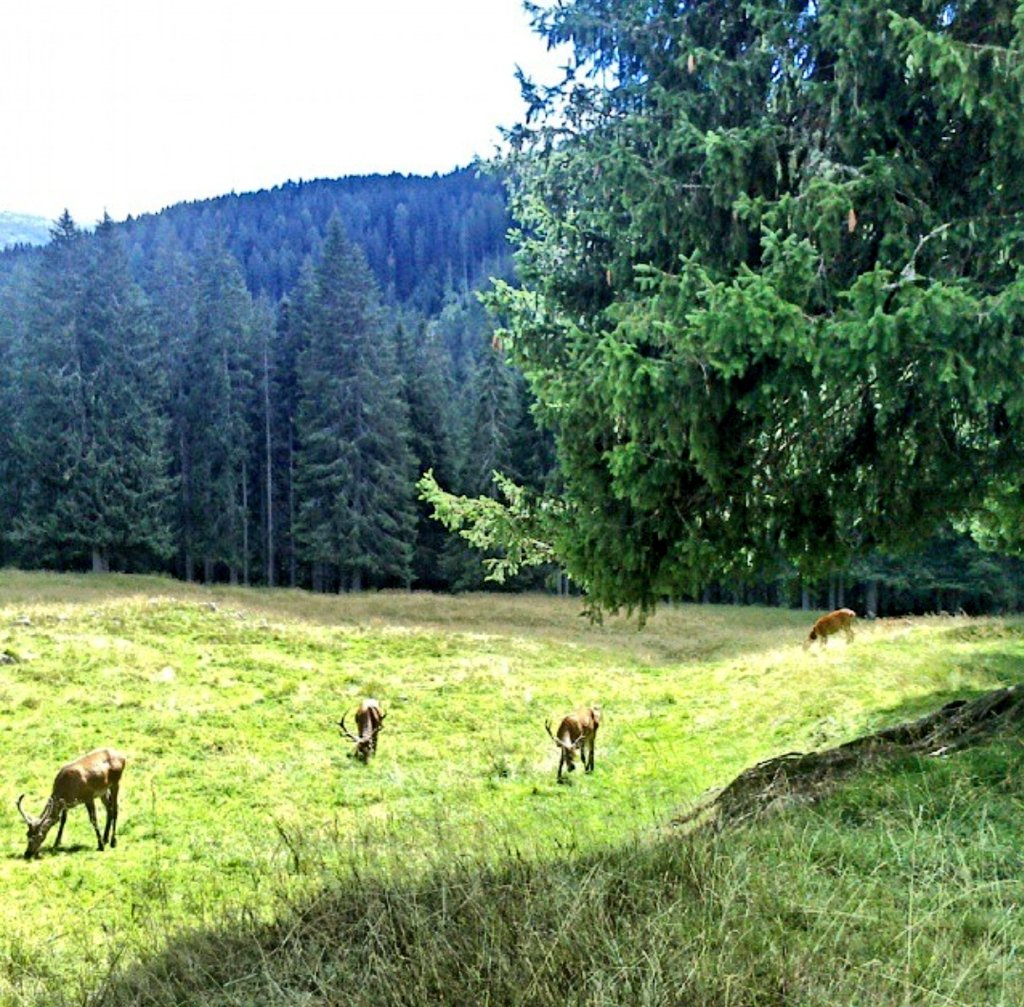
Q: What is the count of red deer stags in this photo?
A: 3